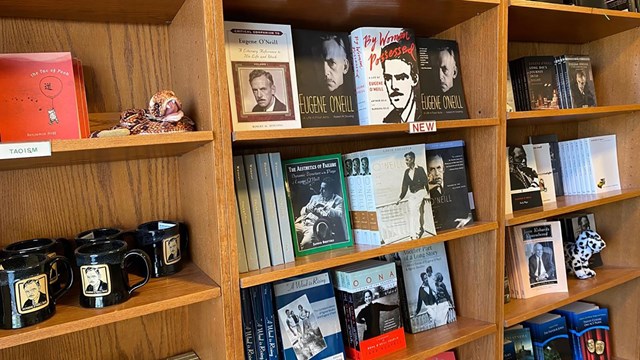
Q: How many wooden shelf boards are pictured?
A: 11